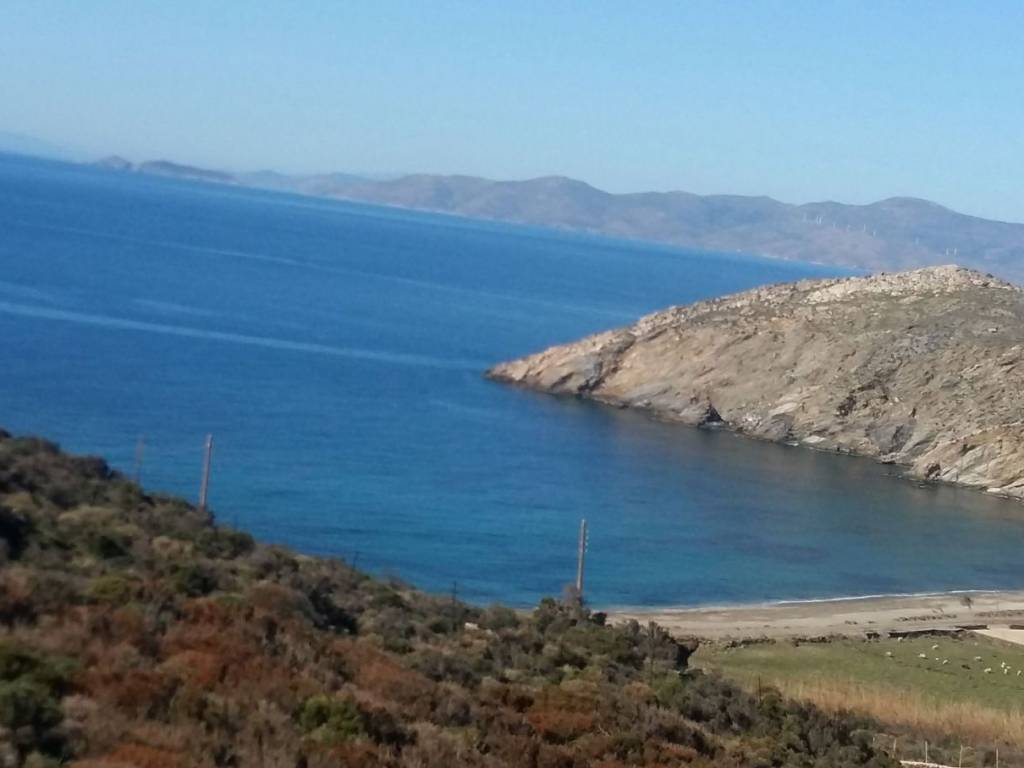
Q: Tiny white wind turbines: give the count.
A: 10